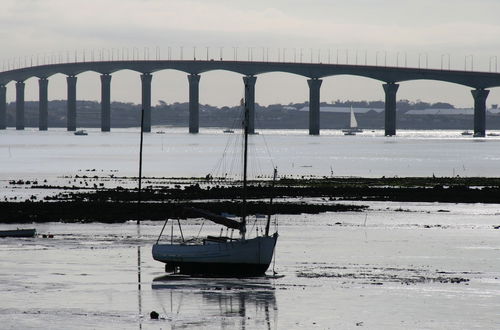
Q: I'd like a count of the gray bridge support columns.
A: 11